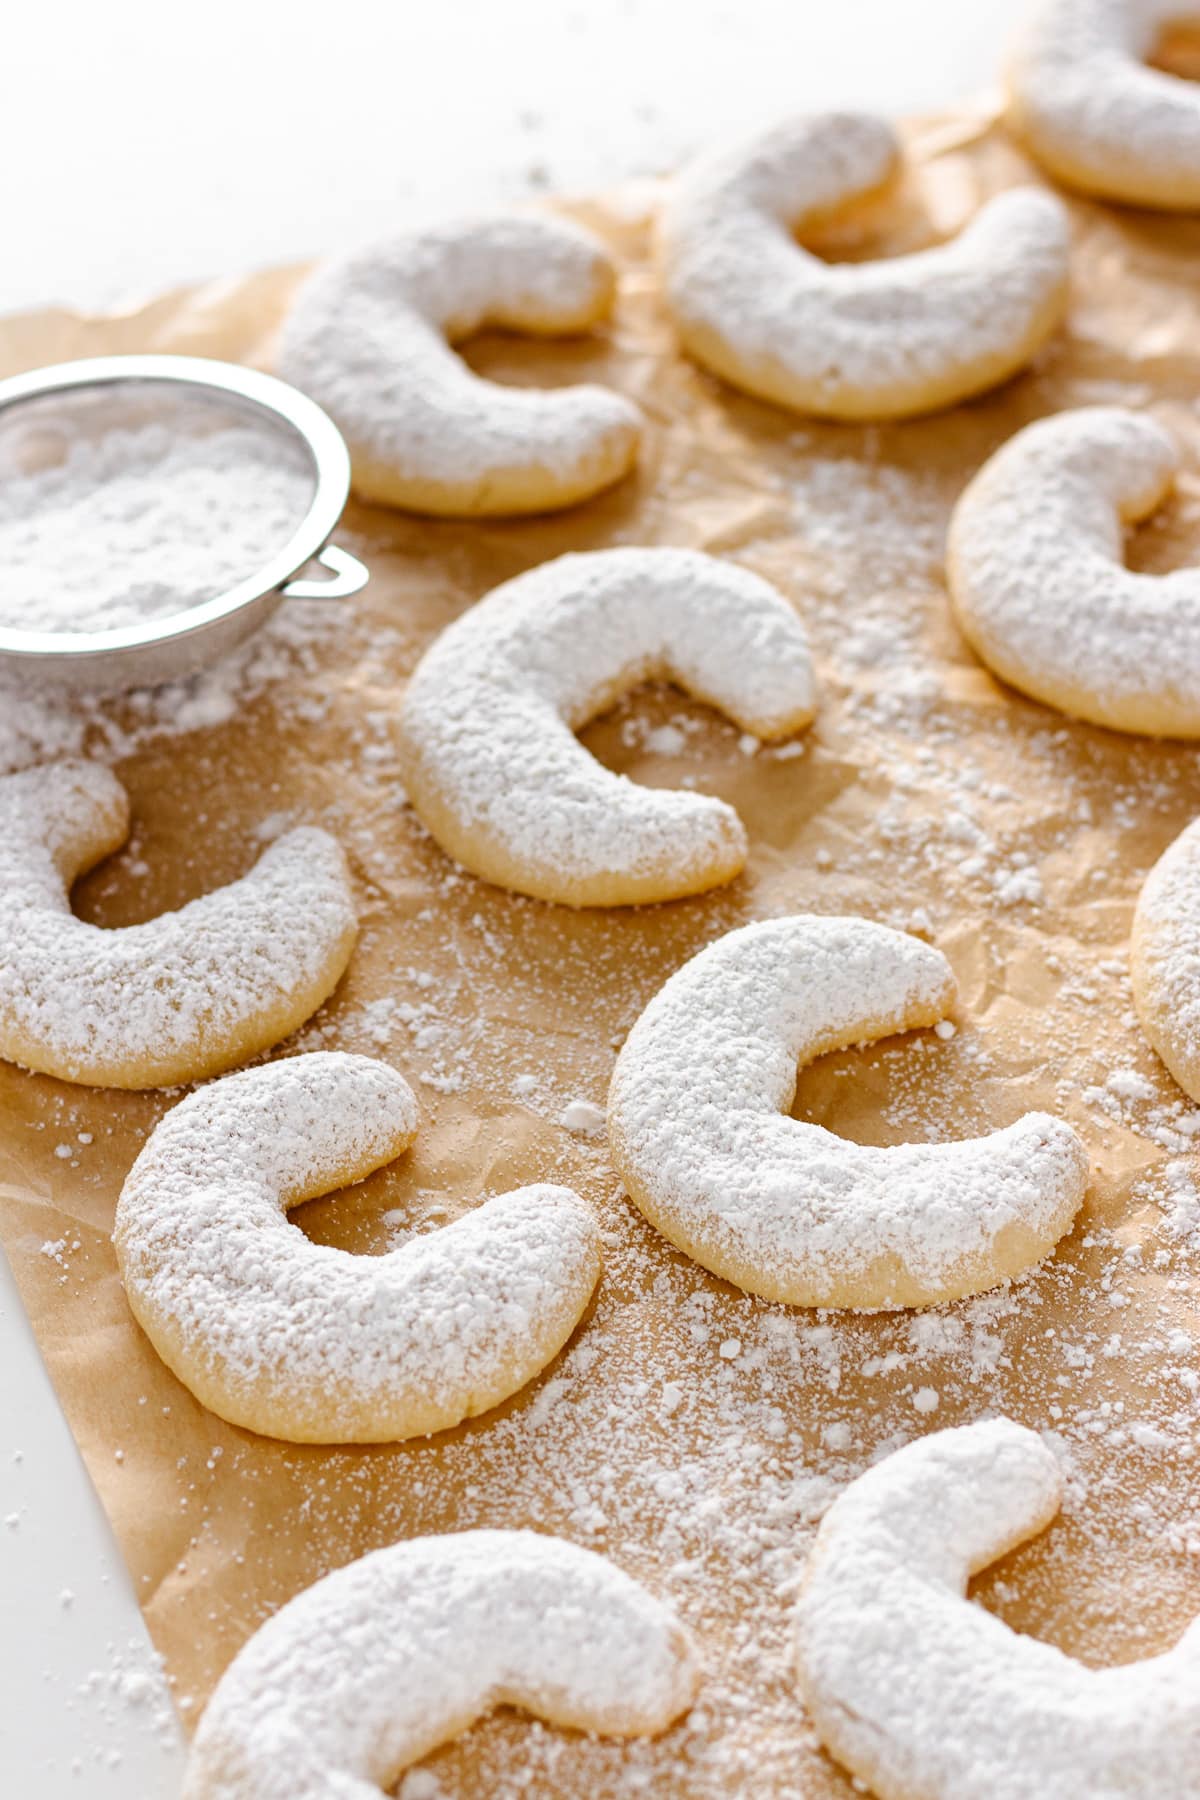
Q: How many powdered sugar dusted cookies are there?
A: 11